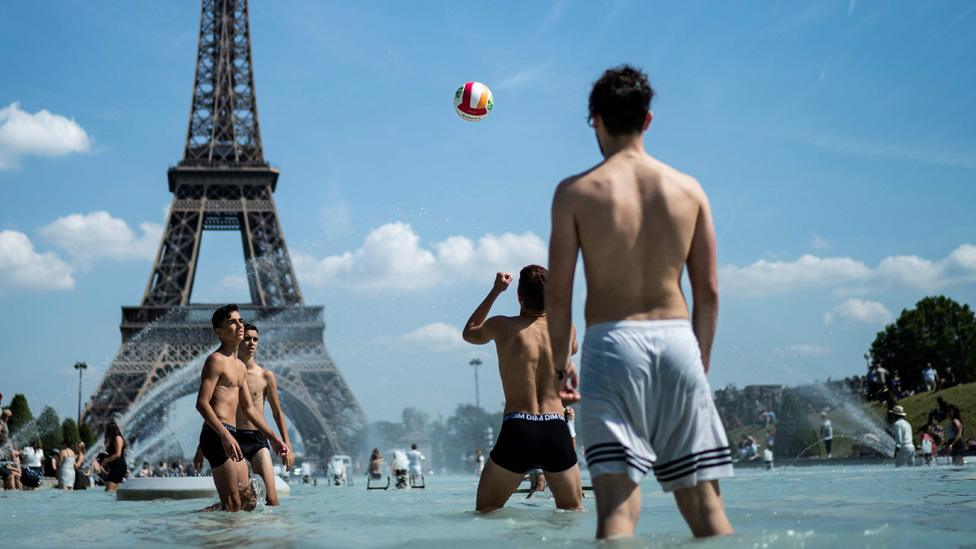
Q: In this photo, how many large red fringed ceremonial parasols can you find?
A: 0